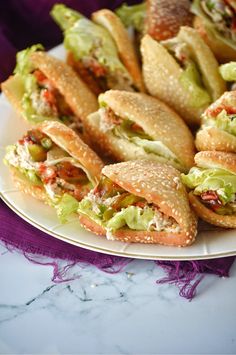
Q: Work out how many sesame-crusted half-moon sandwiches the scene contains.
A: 10